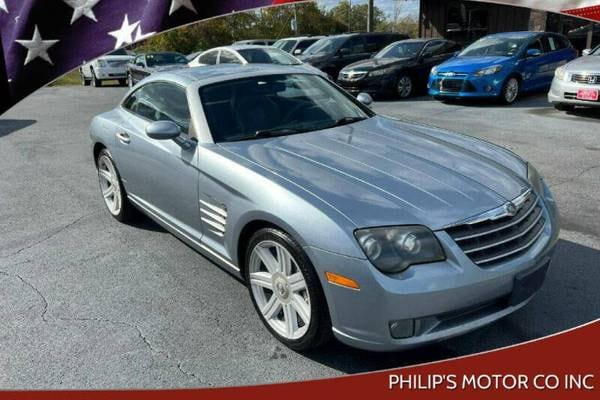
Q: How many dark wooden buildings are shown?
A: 1